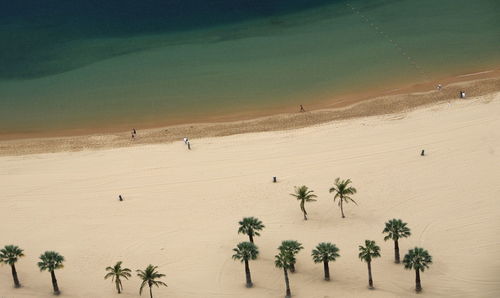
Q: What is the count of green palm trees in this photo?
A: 14